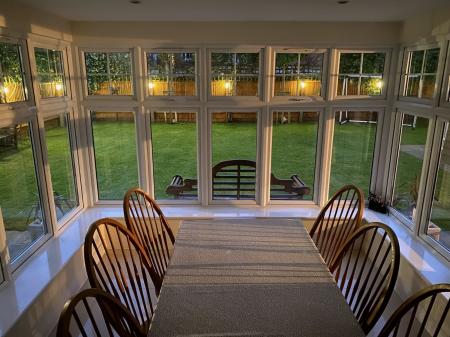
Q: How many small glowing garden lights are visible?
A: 6